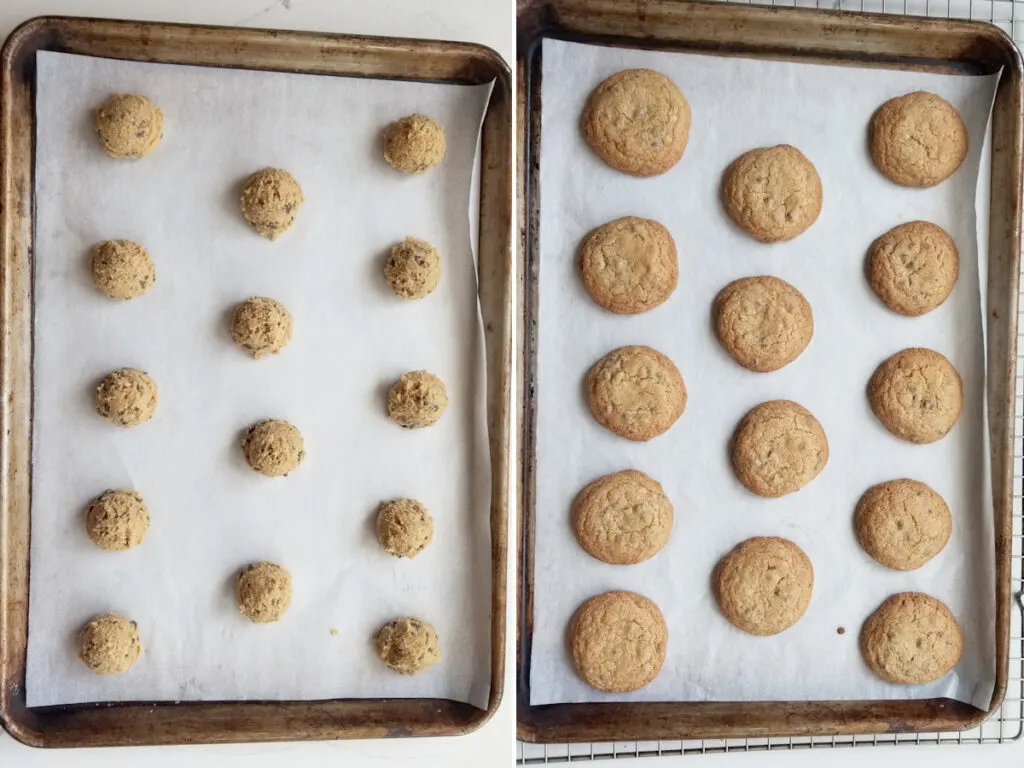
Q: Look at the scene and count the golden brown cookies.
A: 14